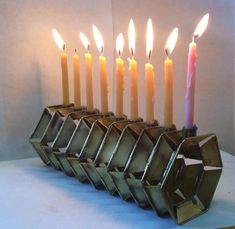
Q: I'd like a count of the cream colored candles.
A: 8